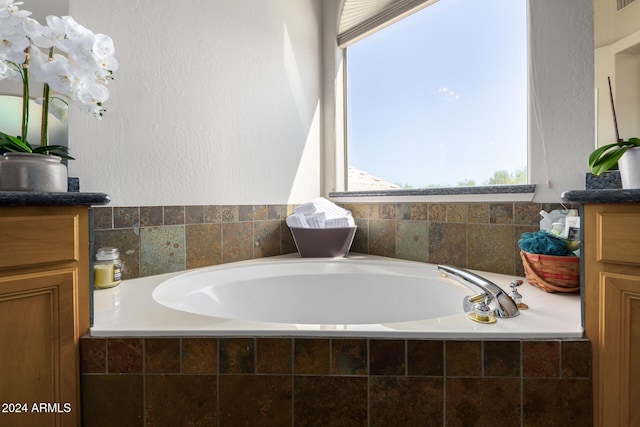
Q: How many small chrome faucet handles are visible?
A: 2